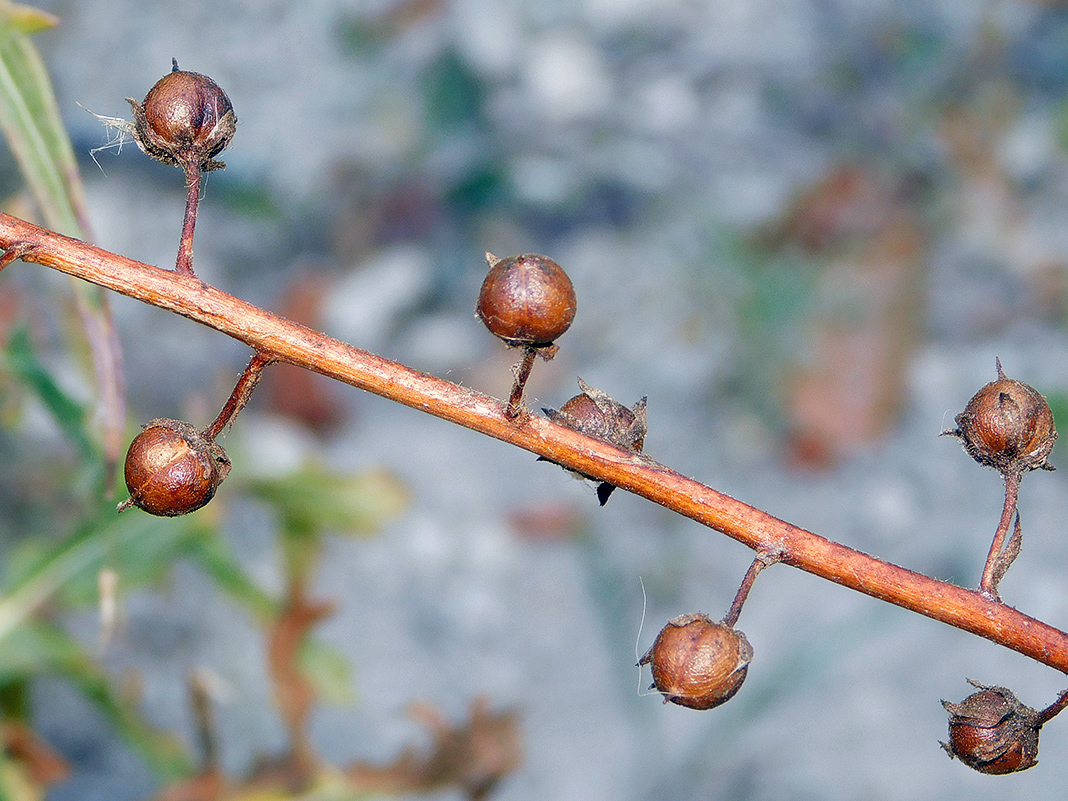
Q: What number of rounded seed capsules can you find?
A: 7